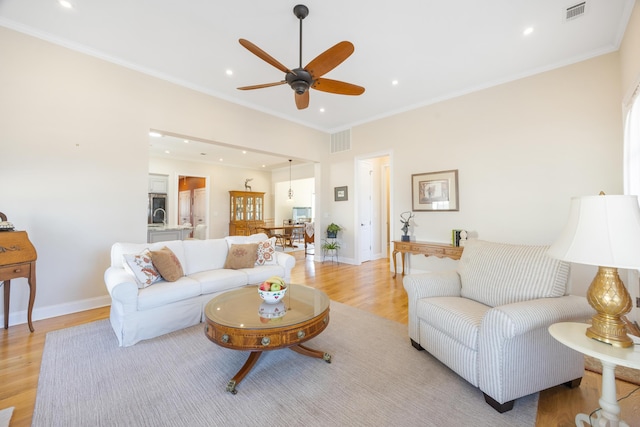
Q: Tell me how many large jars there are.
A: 0